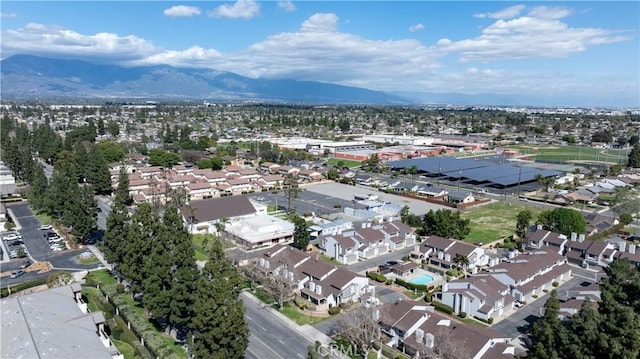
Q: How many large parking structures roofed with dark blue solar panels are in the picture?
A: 1